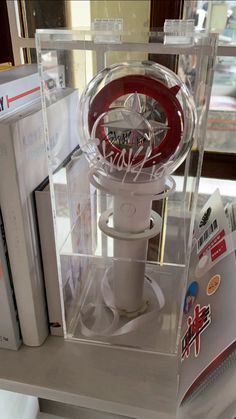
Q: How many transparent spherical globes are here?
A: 1